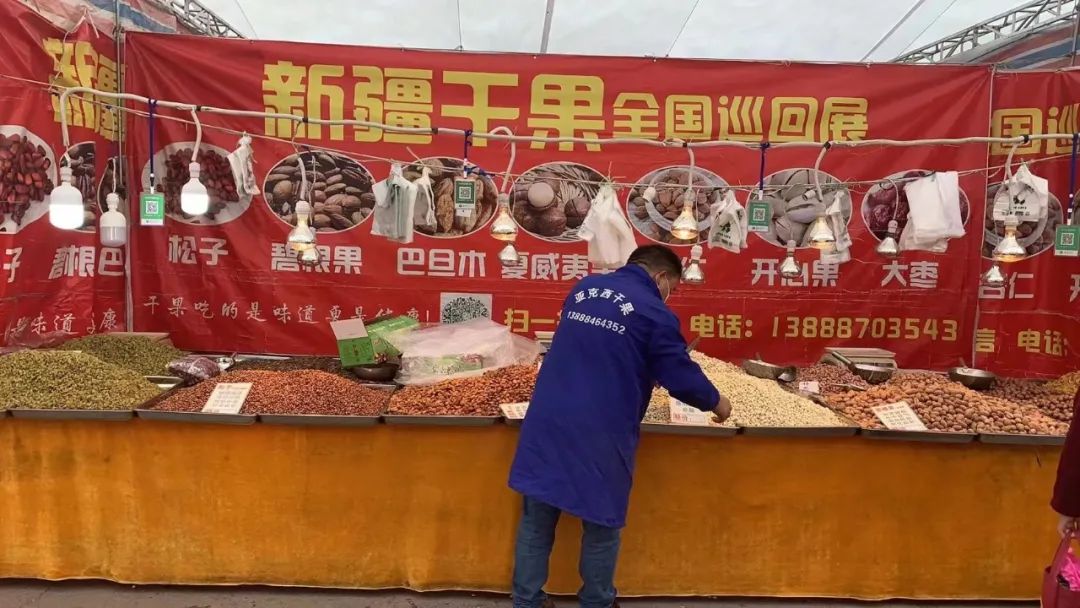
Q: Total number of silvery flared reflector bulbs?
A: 11